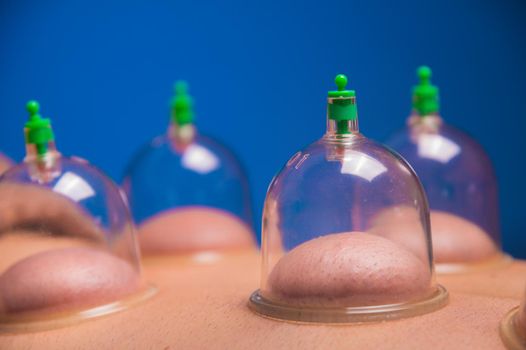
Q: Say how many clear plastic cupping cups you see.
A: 5